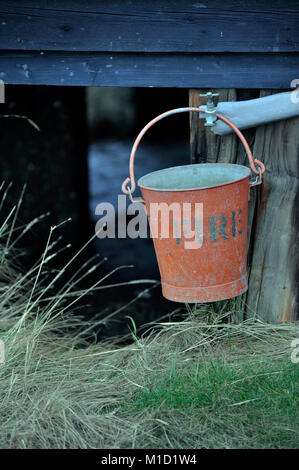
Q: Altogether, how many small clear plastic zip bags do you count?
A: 0